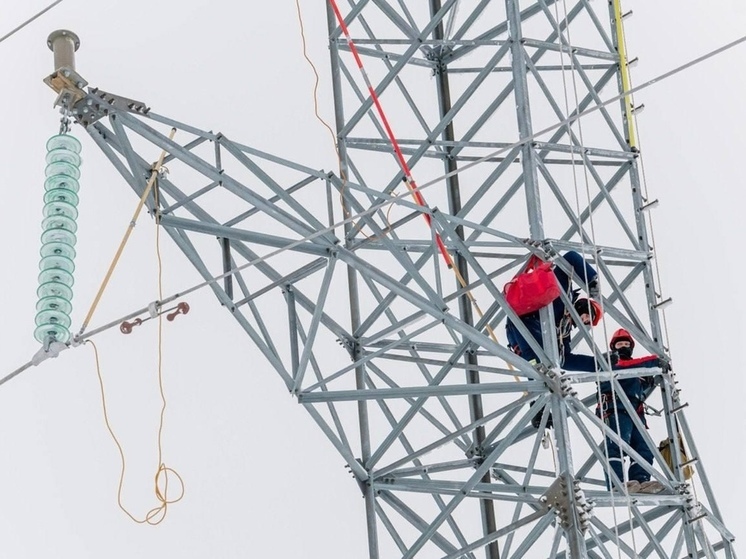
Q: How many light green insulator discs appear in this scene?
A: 15